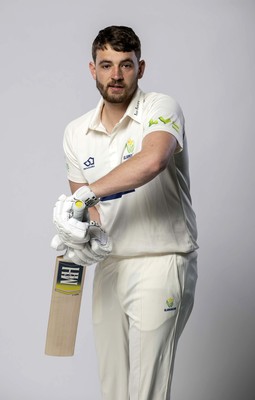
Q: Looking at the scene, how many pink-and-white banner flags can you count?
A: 0